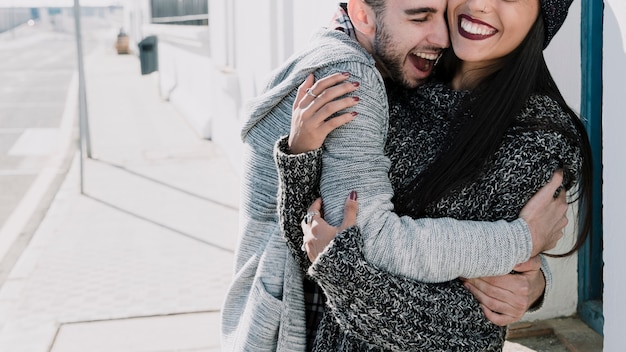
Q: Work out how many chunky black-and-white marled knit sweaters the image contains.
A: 1